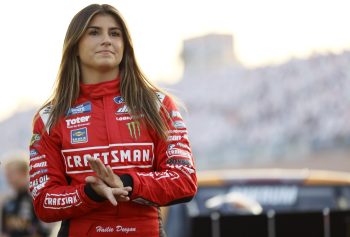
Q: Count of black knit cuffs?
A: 2